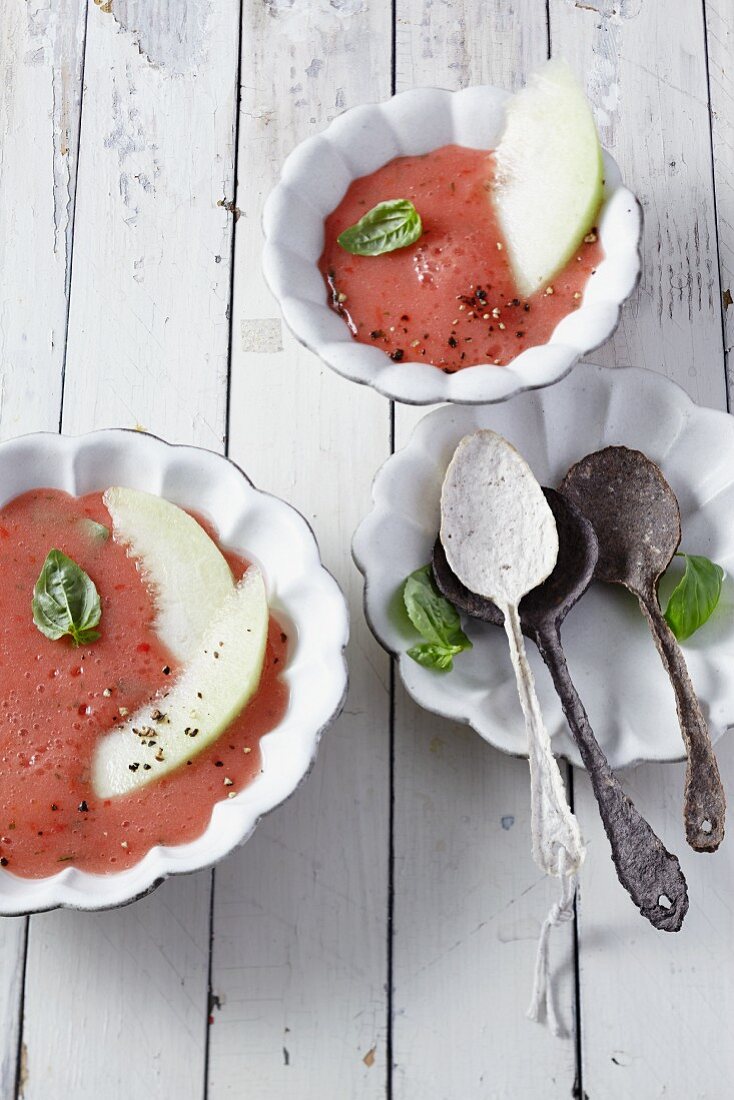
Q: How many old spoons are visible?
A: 3